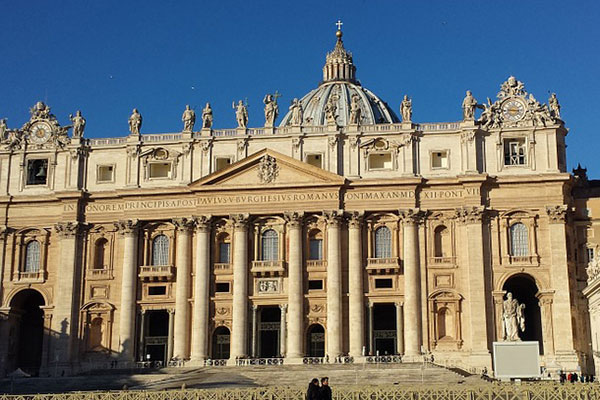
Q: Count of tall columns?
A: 8